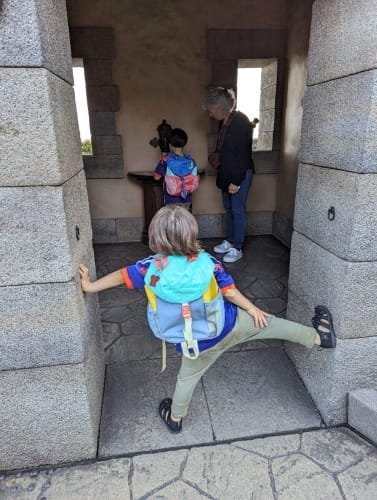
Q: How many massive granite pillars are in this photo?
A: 2